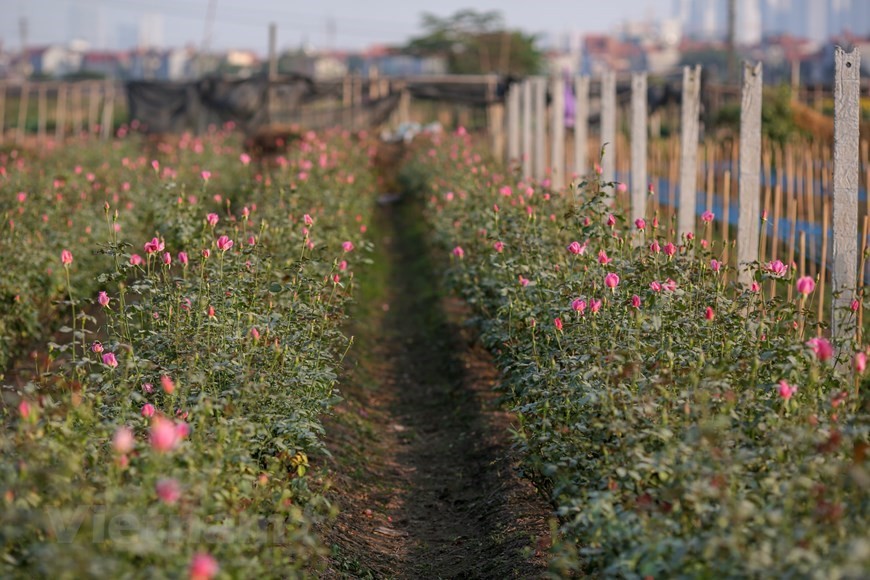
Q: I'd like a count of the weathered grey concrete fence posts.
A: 10